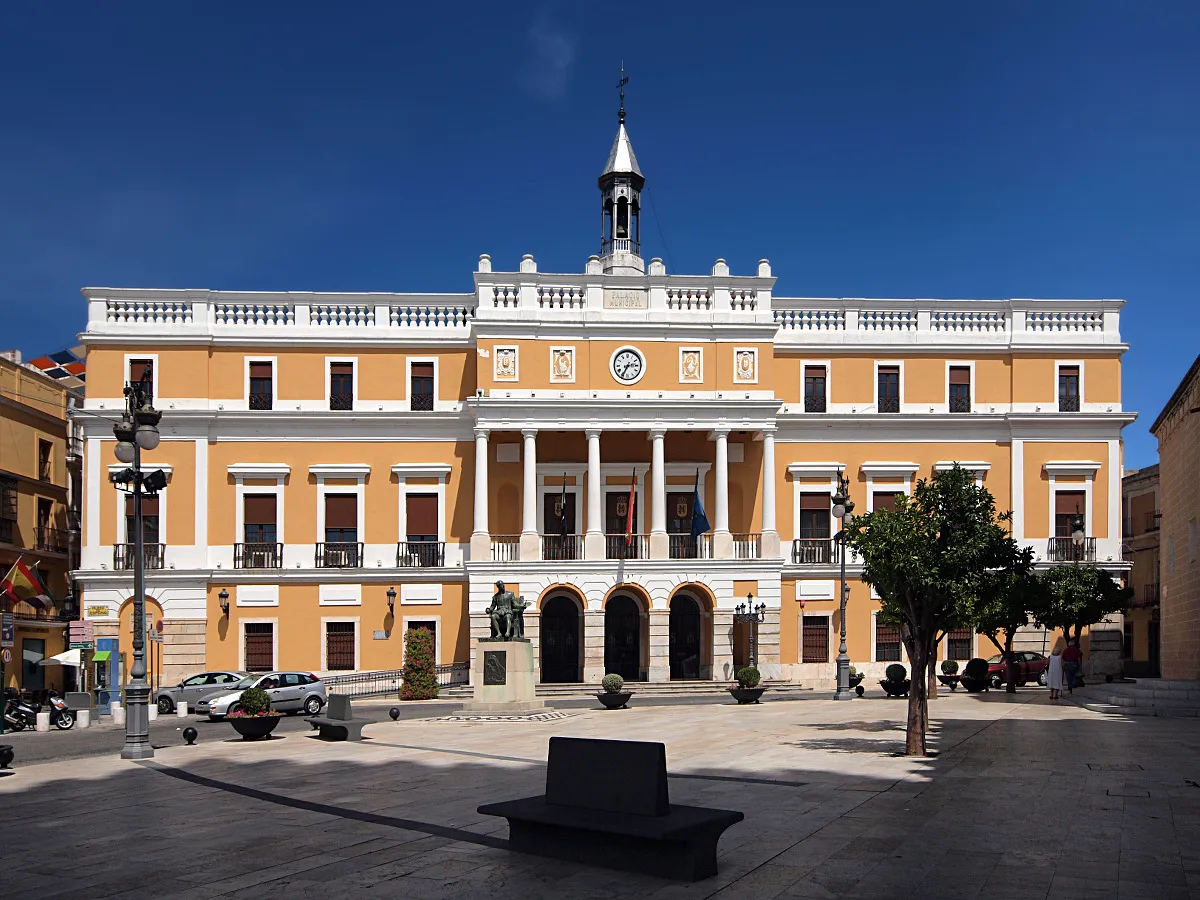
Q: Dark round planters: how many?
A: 7